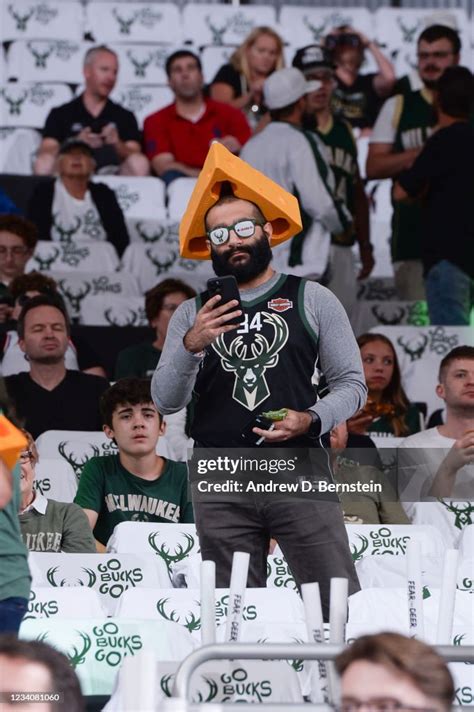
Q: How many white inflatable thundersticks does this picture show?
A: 6